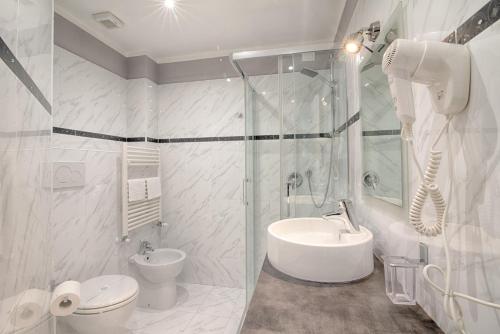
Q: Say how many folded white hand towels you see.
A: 2